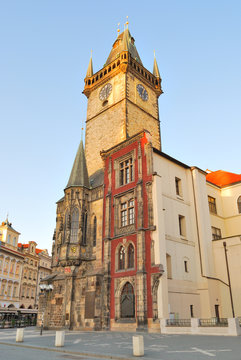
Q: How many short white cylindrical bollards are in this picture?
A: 3